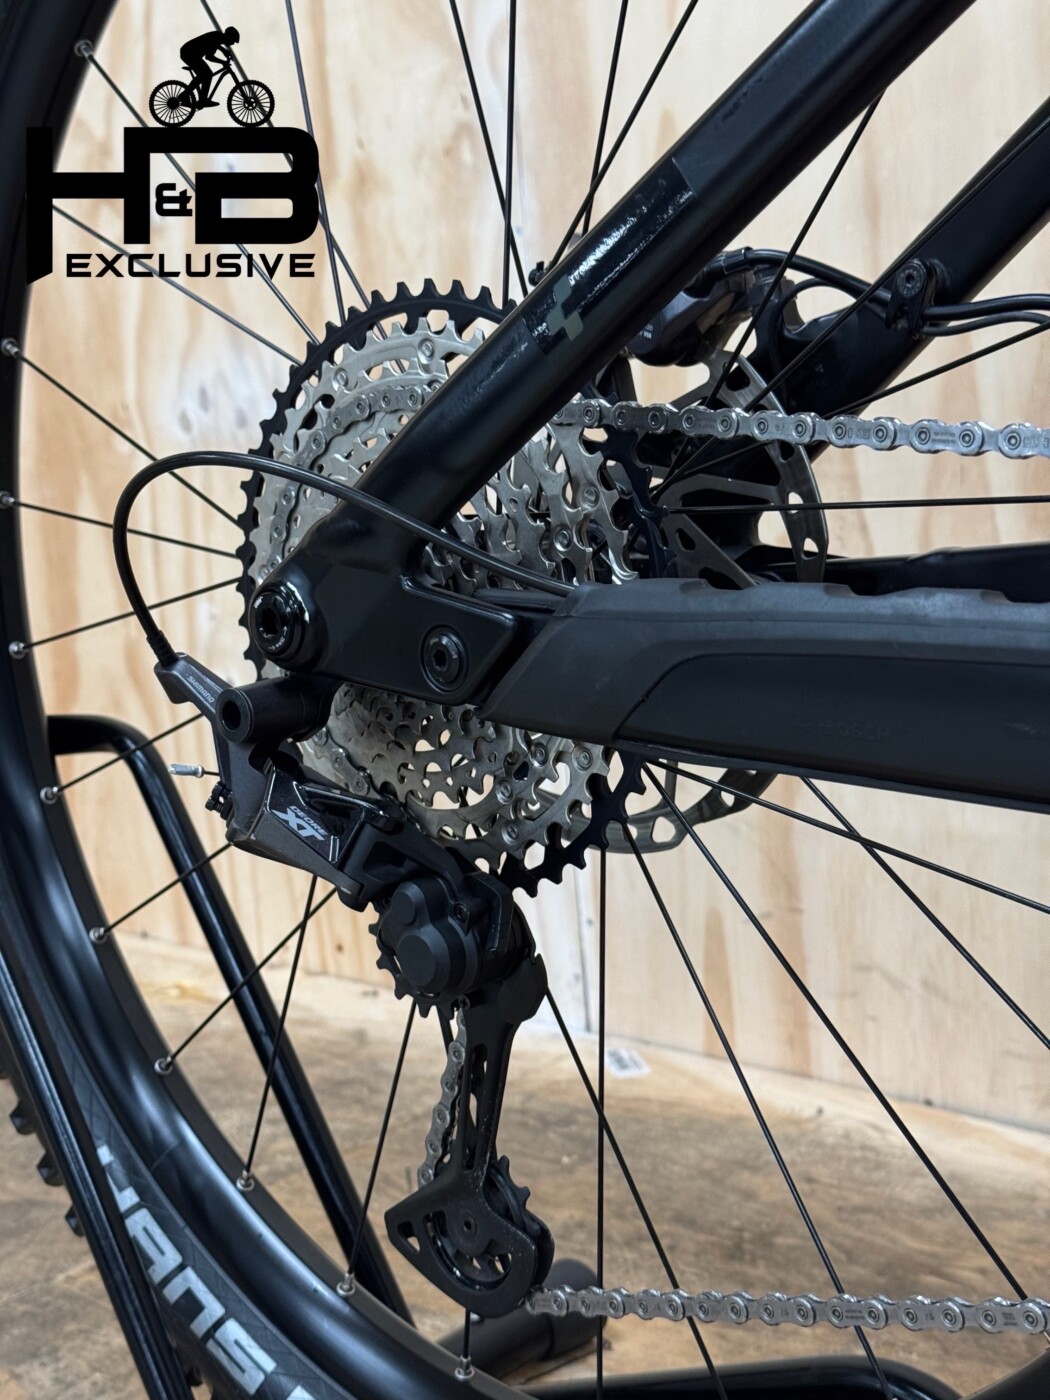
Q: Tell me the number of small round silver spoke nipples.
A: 10